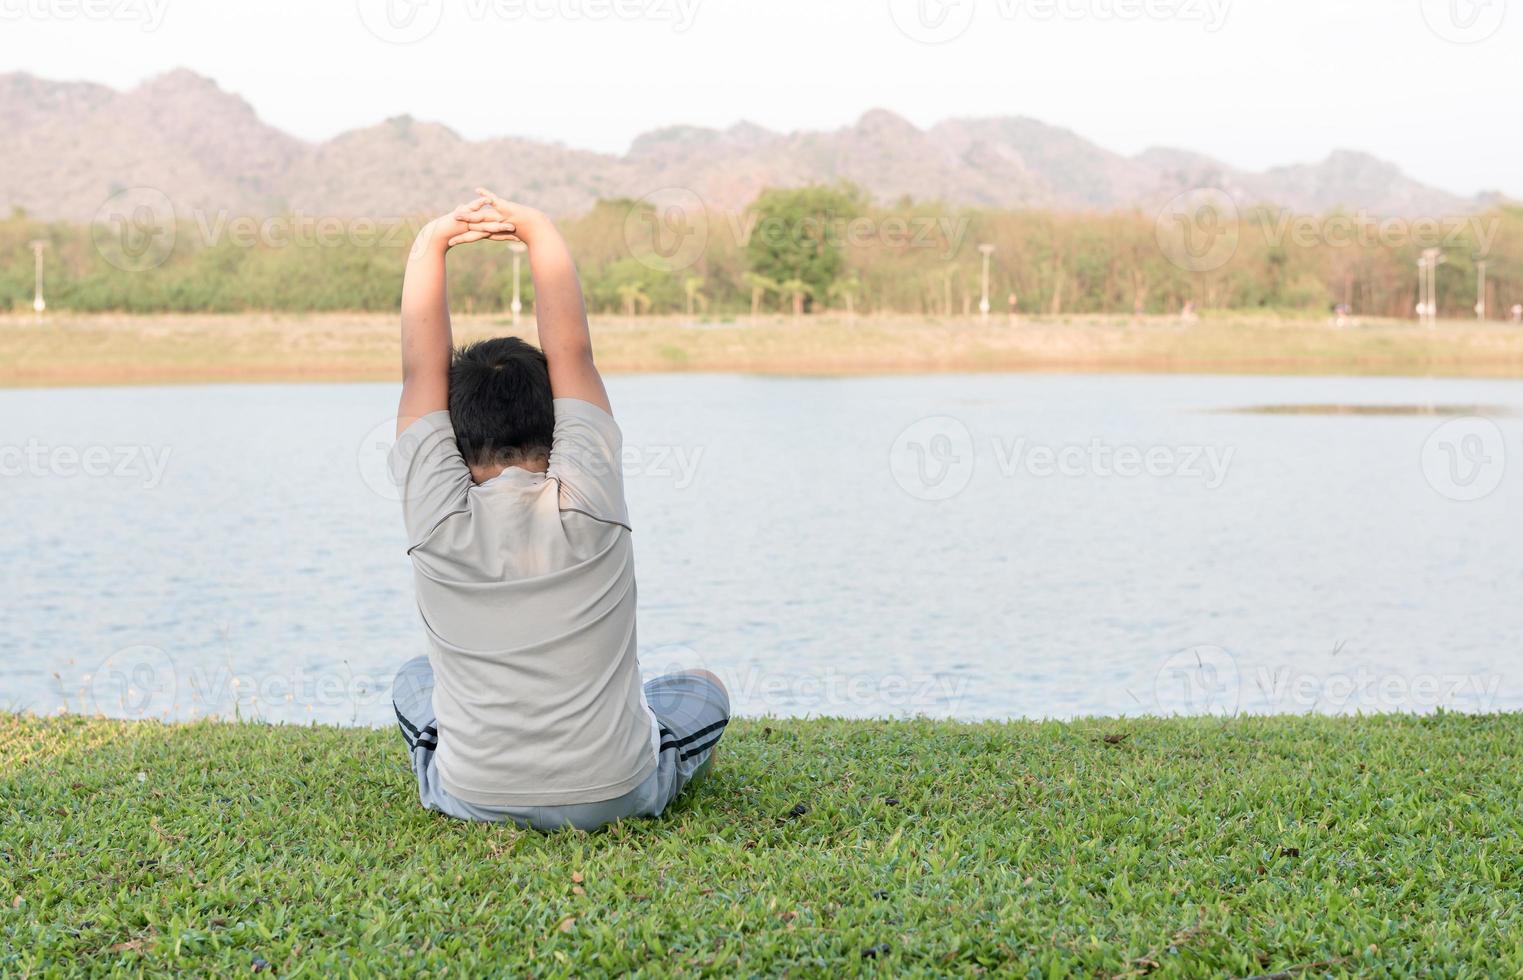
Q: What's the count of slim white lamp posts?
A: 6